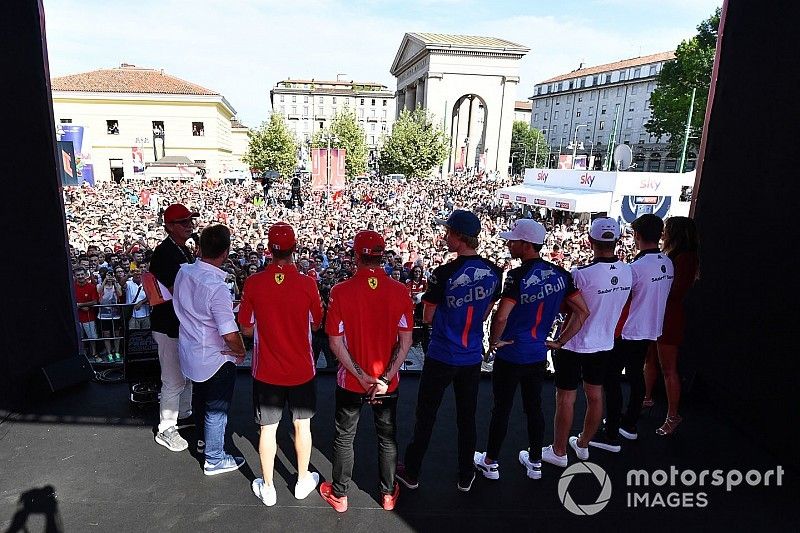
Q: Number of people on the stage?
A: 9